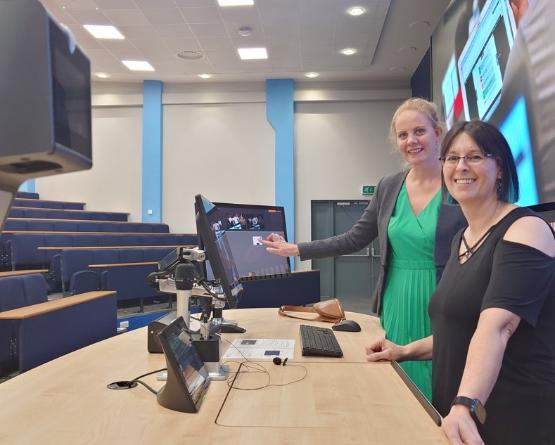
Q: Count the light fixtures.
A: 9